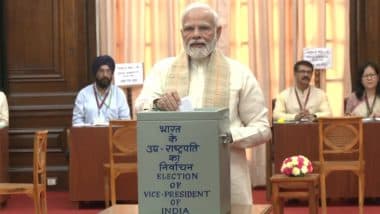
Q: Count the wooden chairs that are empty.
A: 3